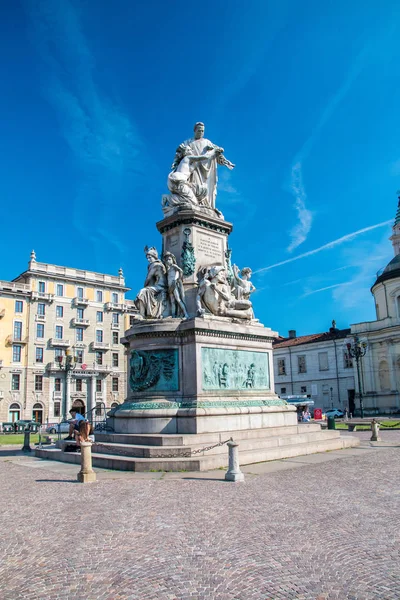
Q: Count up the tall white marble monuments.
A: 1